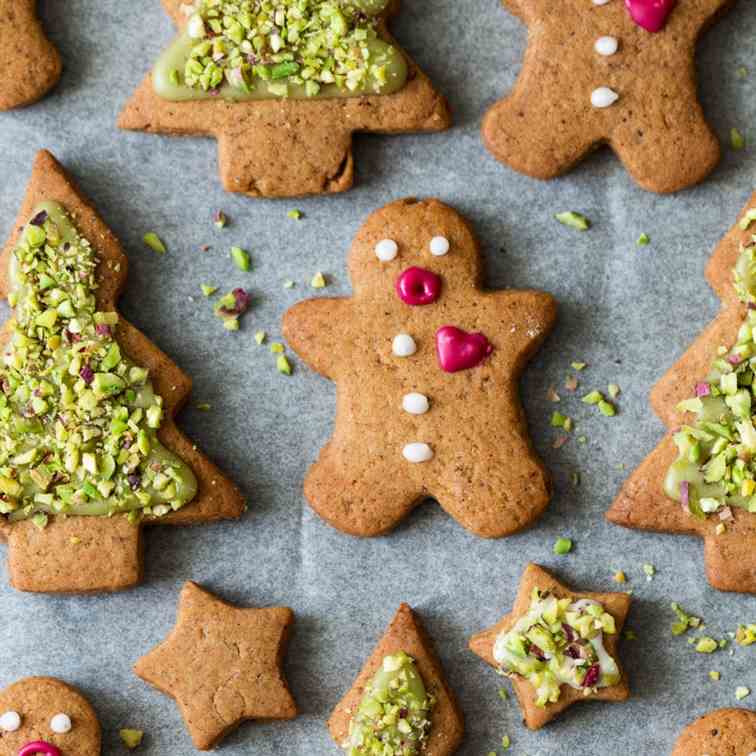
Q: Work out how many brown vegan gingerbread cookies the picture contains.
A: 11